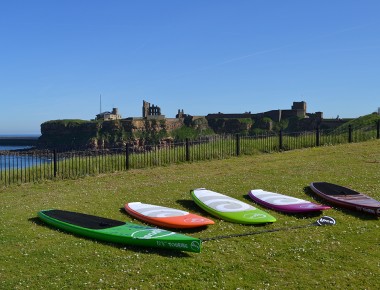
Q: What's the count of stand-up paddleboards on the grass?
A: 5